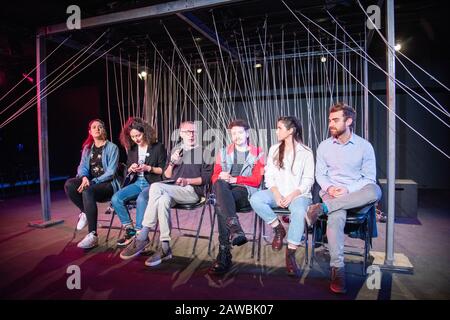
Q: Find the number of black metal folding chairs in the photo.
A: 6